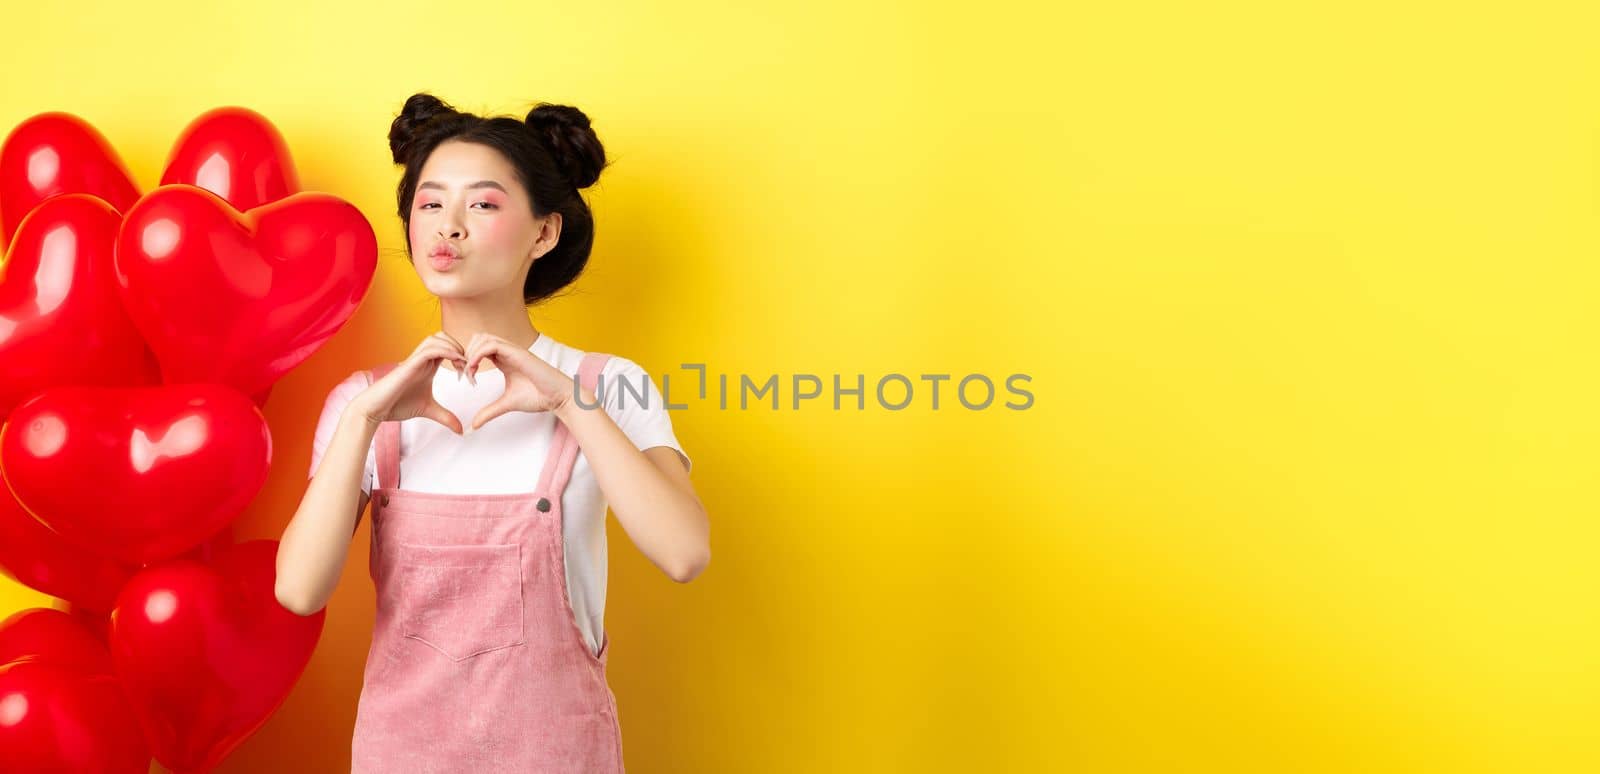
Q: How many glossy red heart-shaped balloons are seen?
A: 9